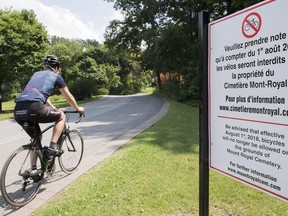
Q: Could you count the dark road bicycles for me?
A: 1